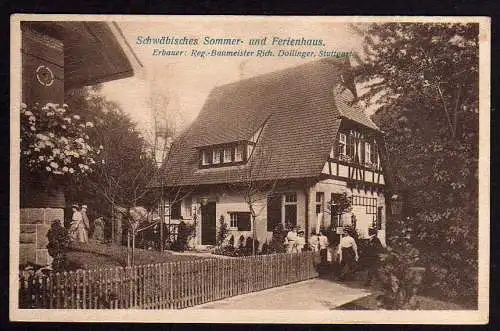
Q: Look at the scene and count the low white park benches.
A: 0